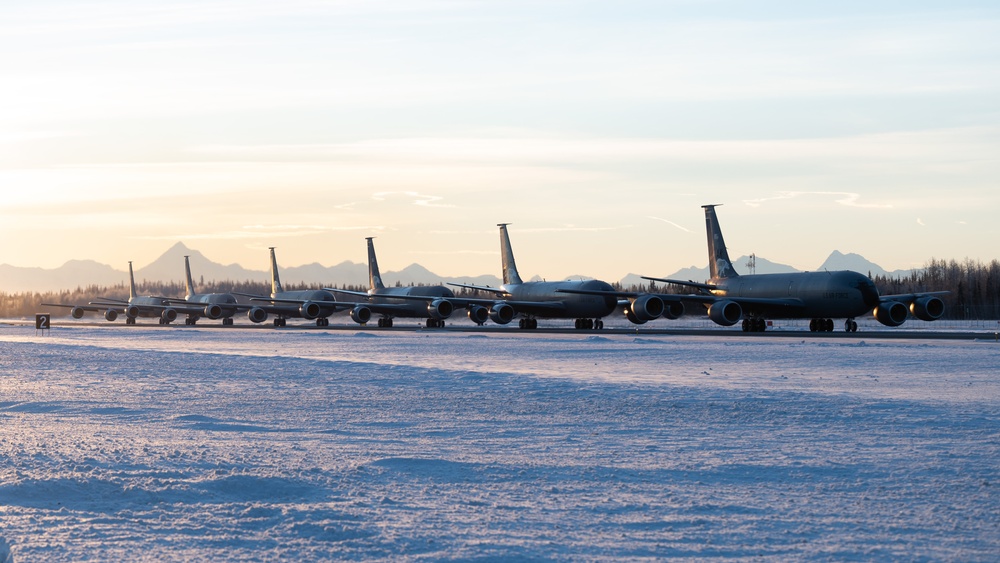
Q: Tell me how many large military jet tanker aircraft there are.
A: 6